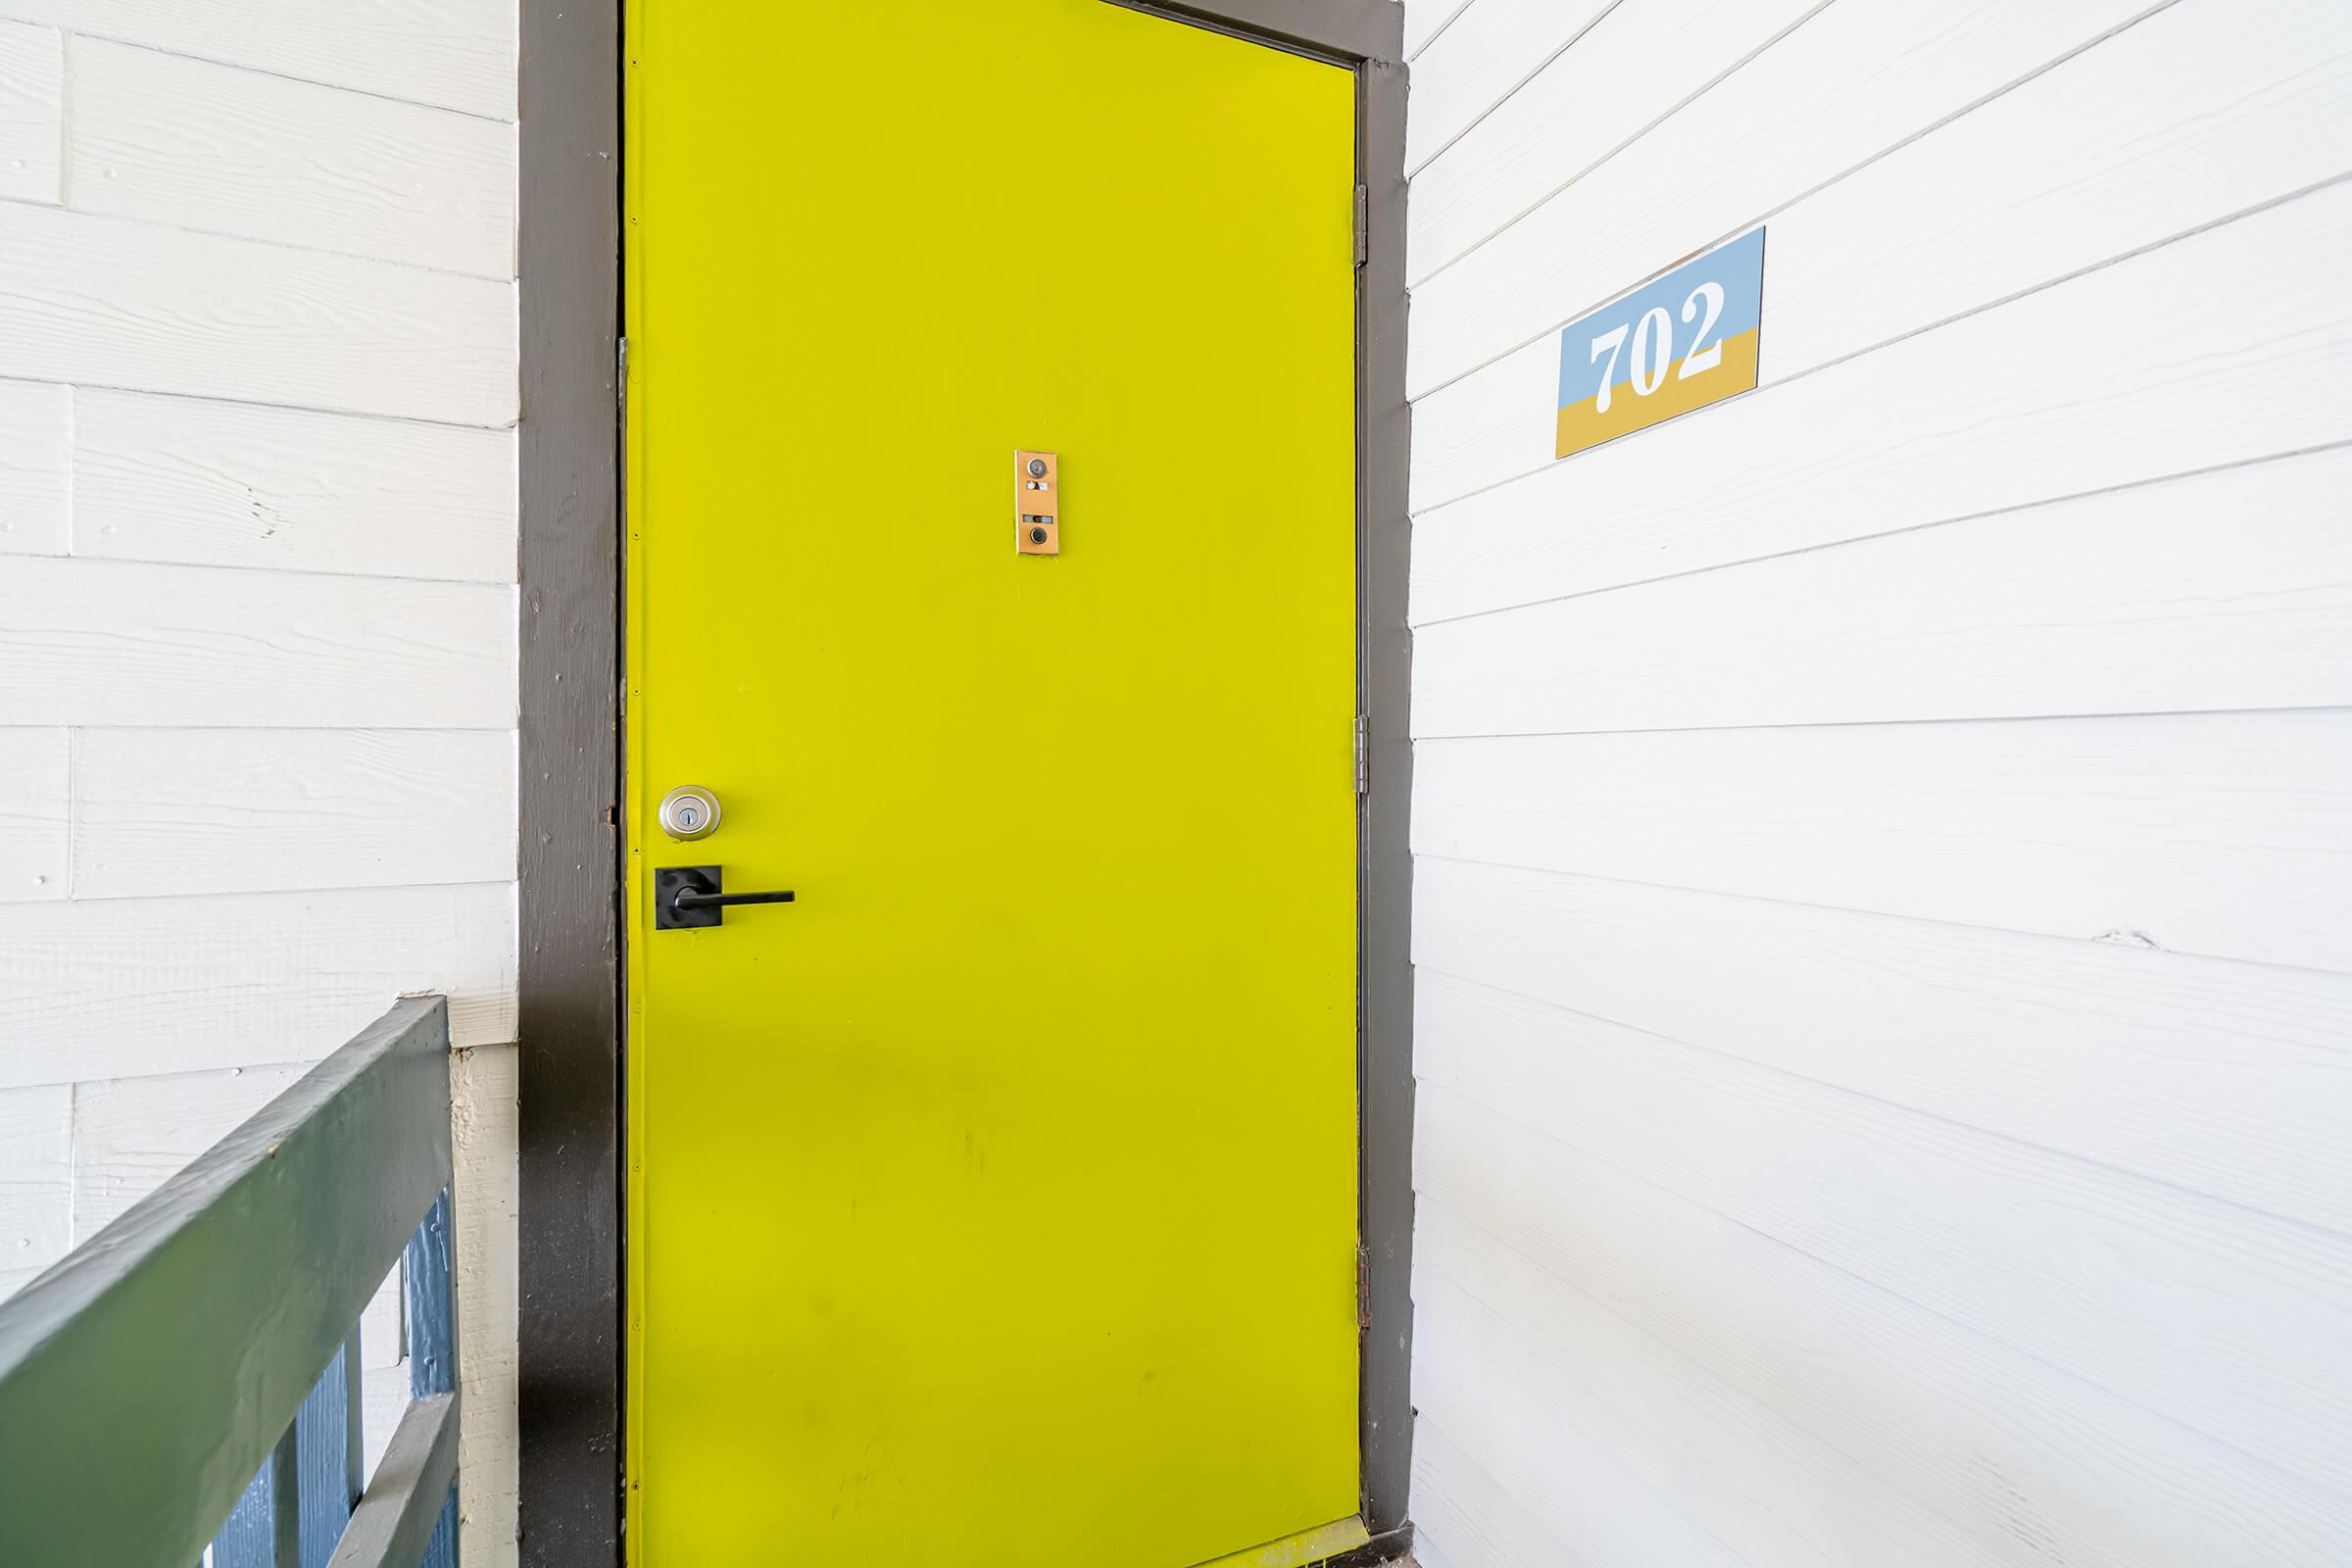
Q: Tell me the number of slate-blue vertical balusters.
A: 3